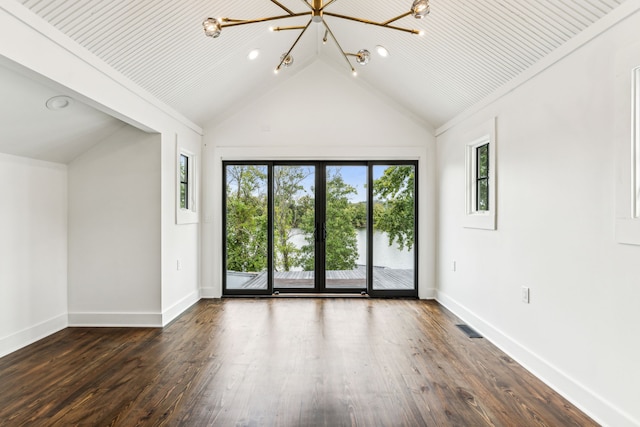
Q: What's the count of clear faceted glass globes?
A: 4